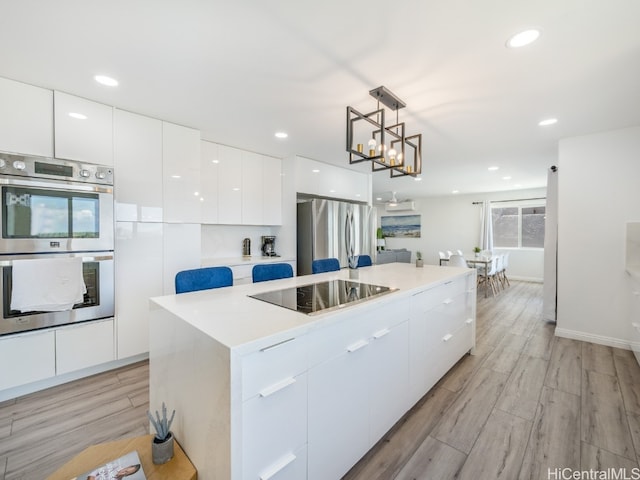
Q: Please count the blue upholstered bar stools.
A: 4